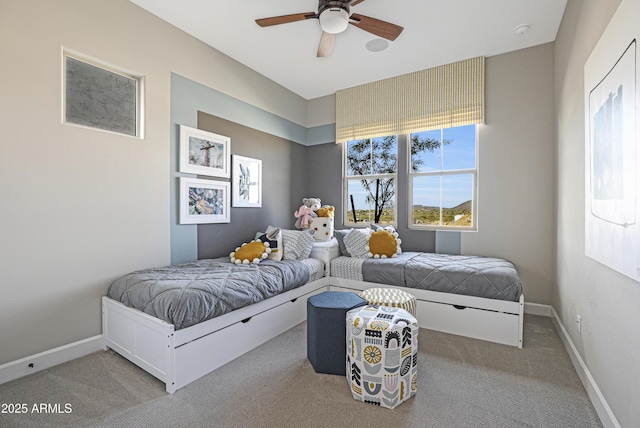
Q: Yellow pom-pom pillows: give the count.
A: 2